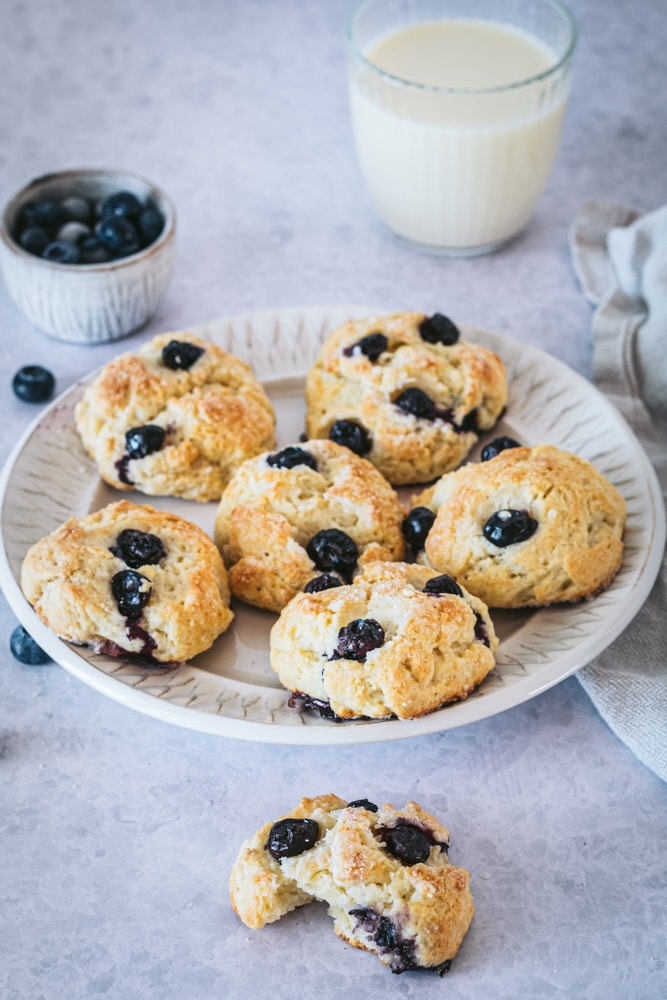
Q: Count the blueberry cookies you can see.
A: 7